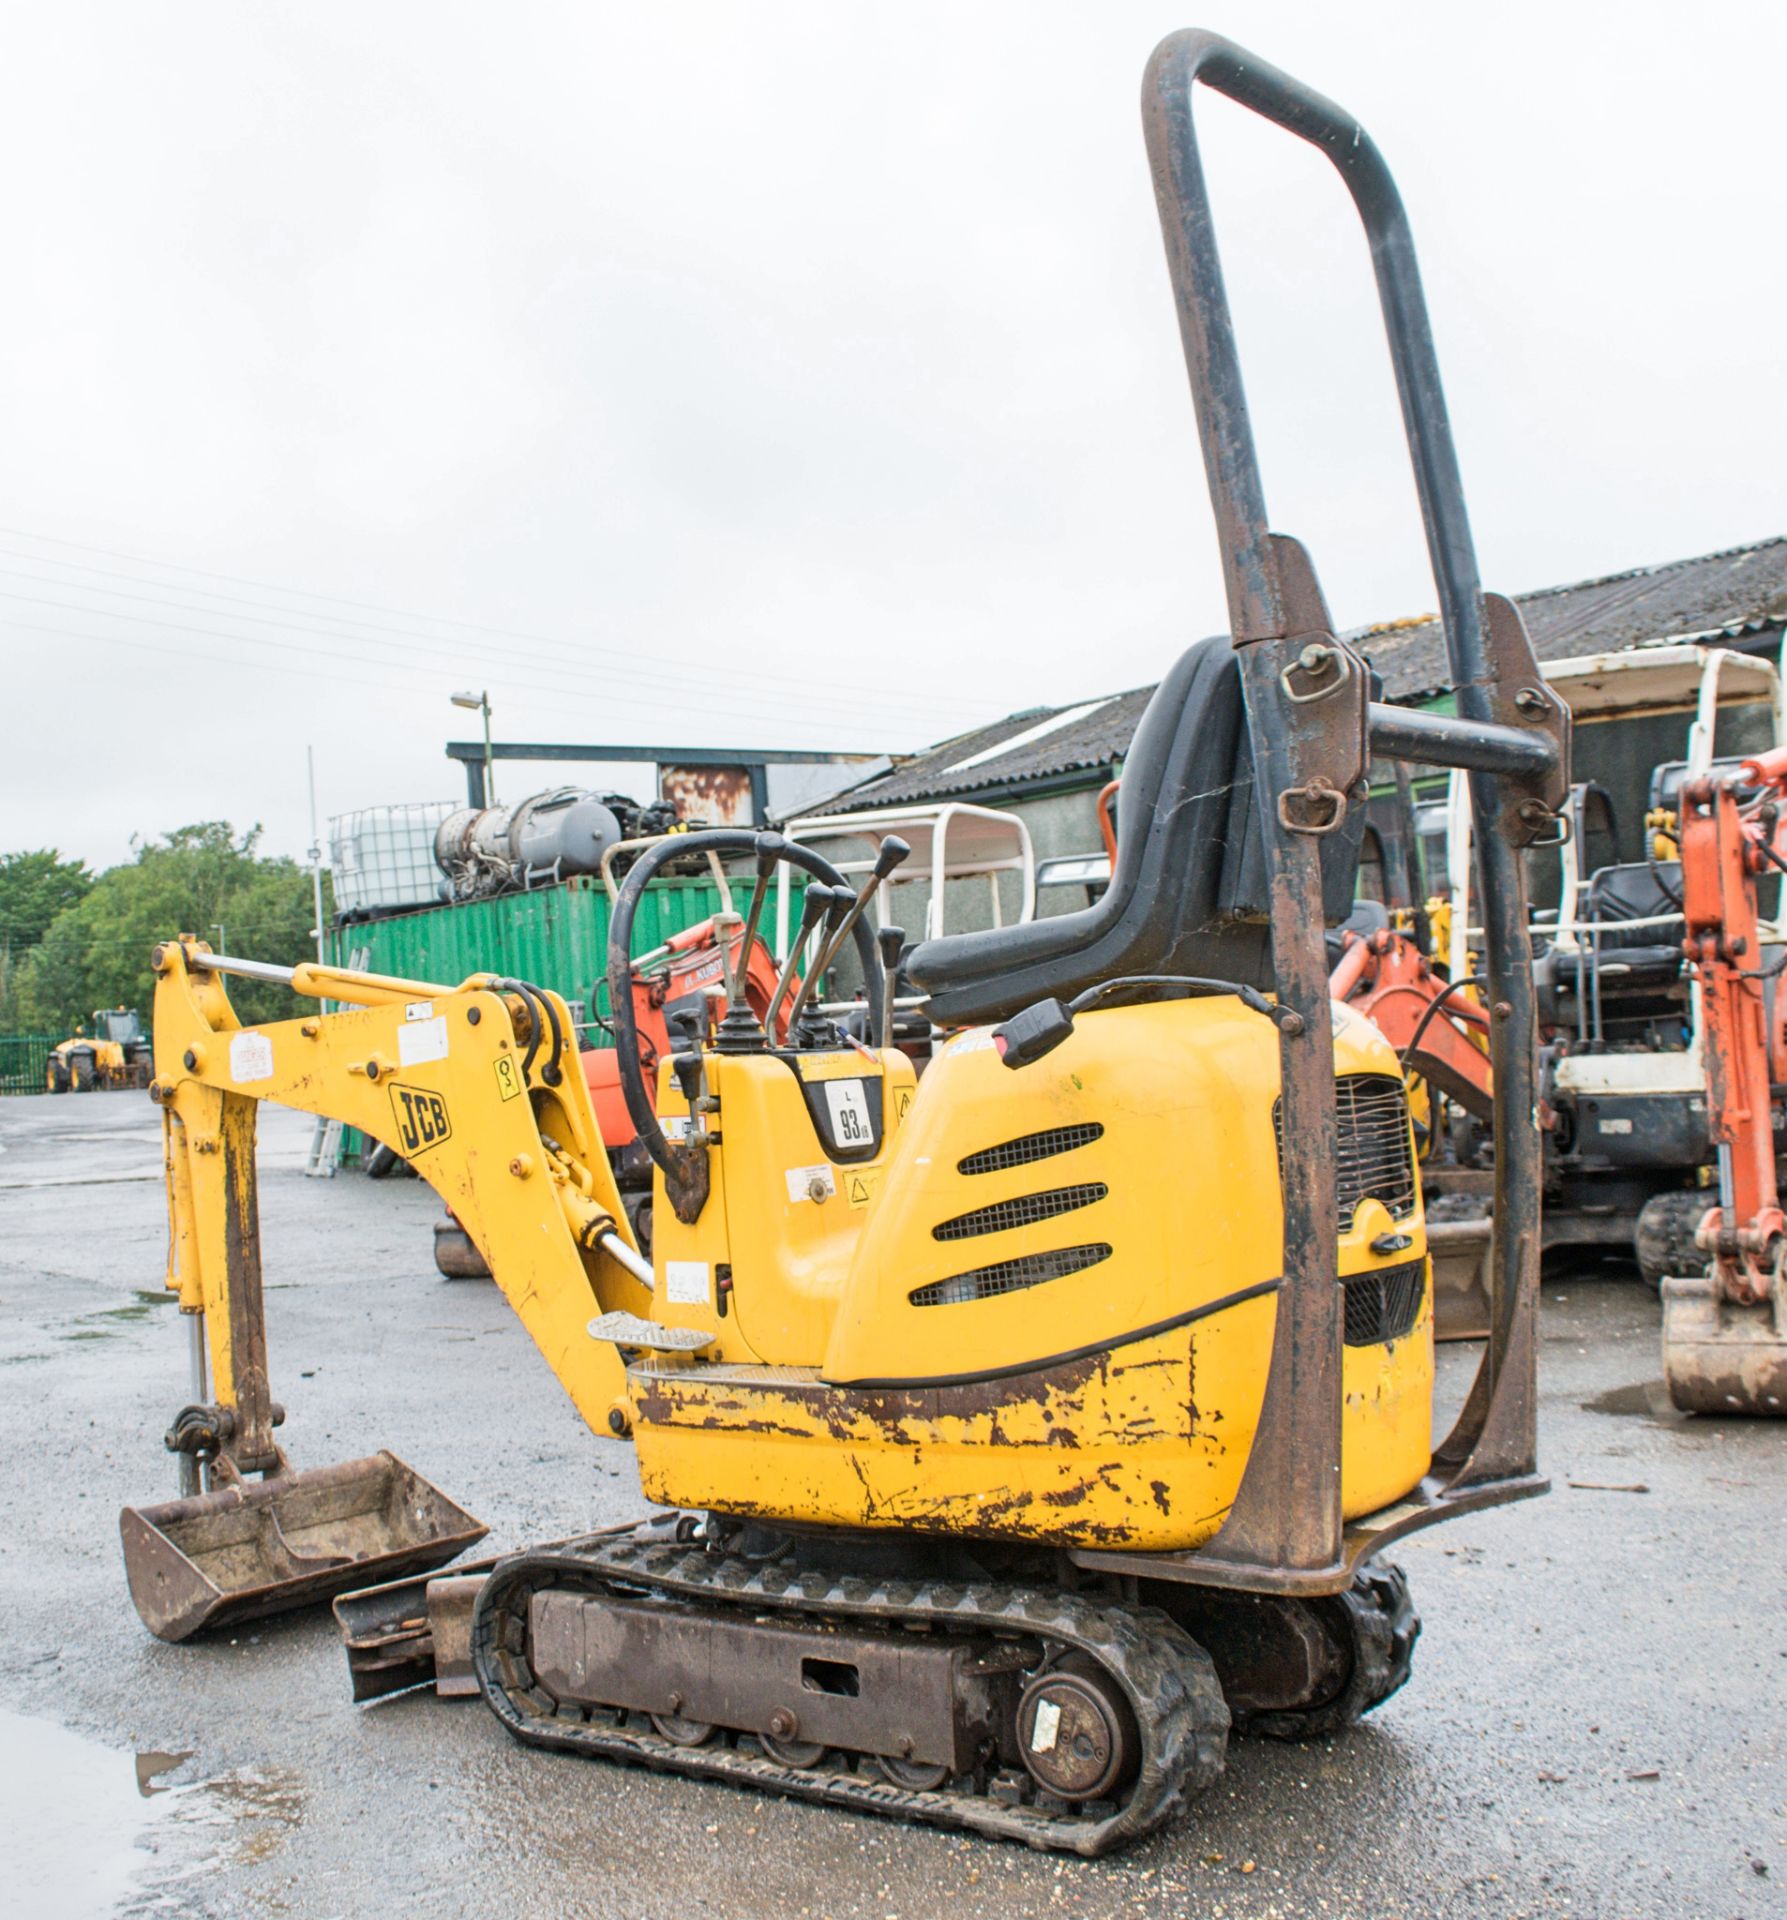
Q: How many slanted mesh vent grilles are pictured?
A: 3